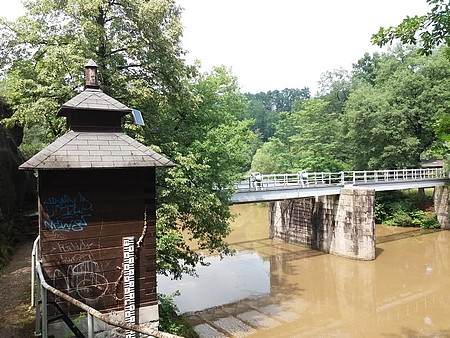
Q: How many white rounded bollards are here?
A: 0